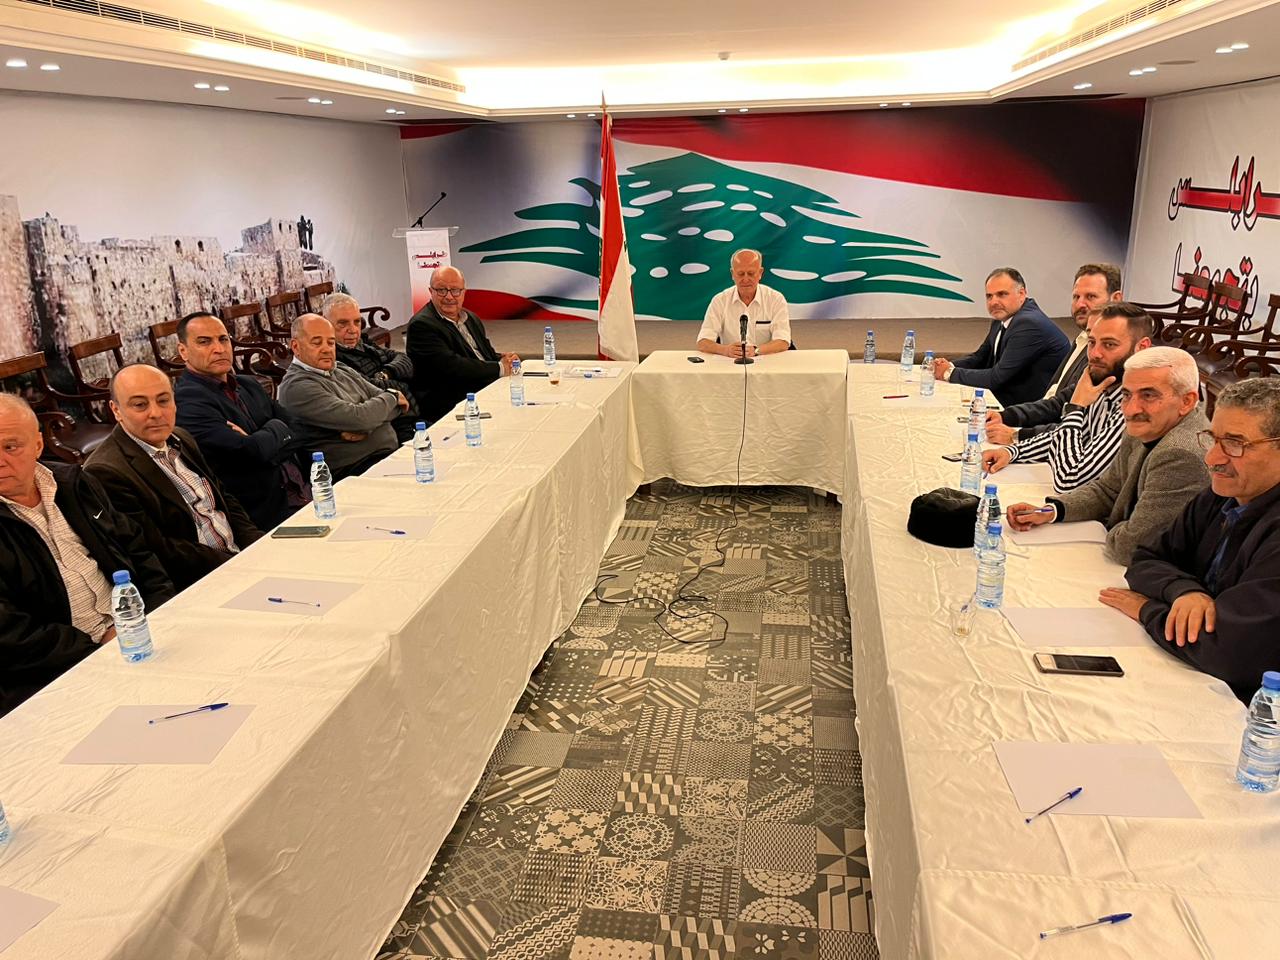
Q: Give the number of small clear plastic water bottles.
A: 15